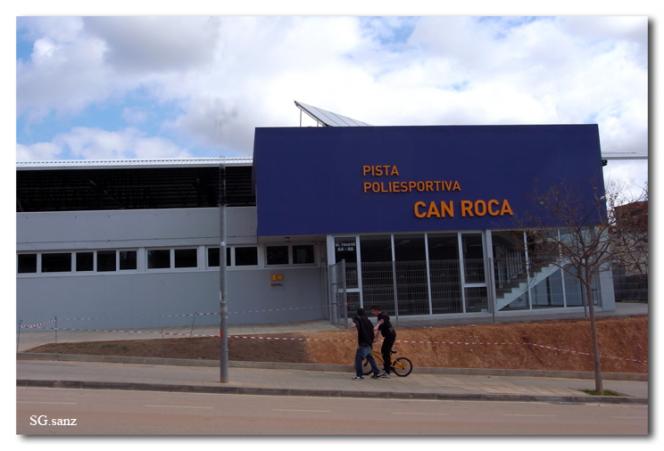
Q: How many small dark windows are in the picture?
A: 11